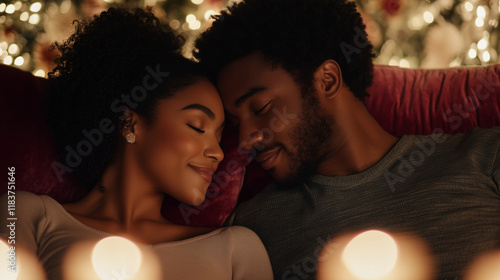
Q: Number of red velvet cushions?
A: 2